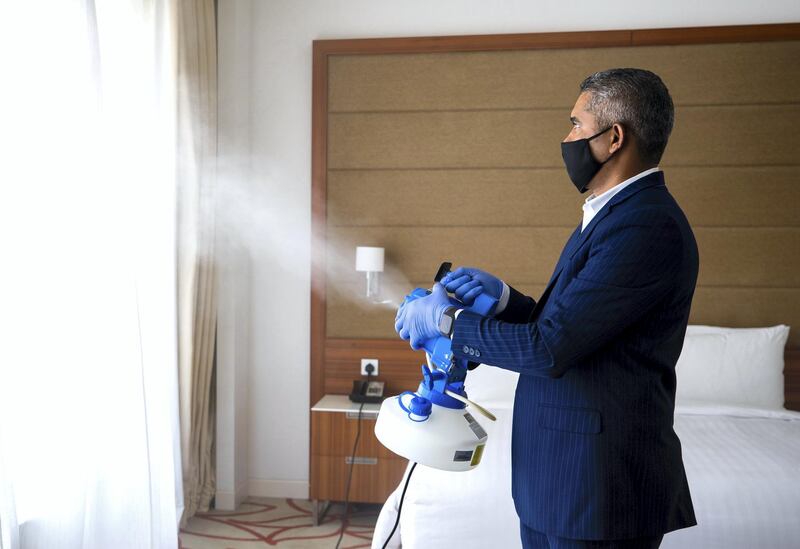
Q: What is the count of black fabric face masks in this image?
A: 1